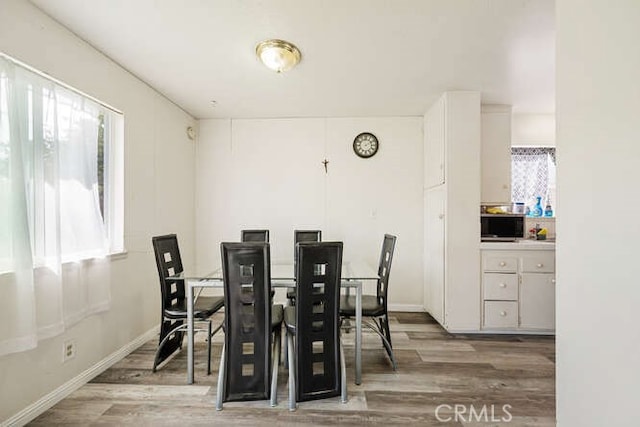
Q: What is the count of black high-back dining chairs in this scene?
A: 6